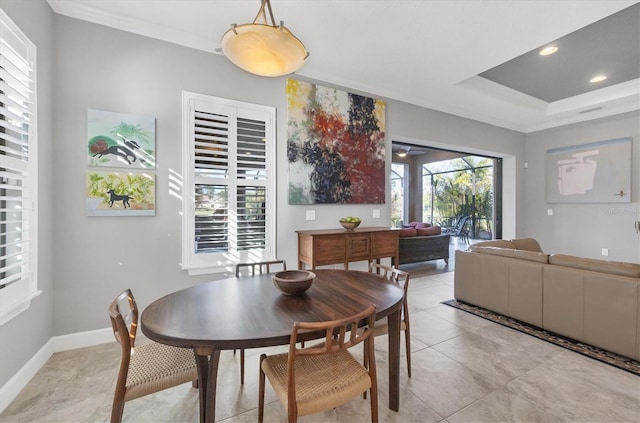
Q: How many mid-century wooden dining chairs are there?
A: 4